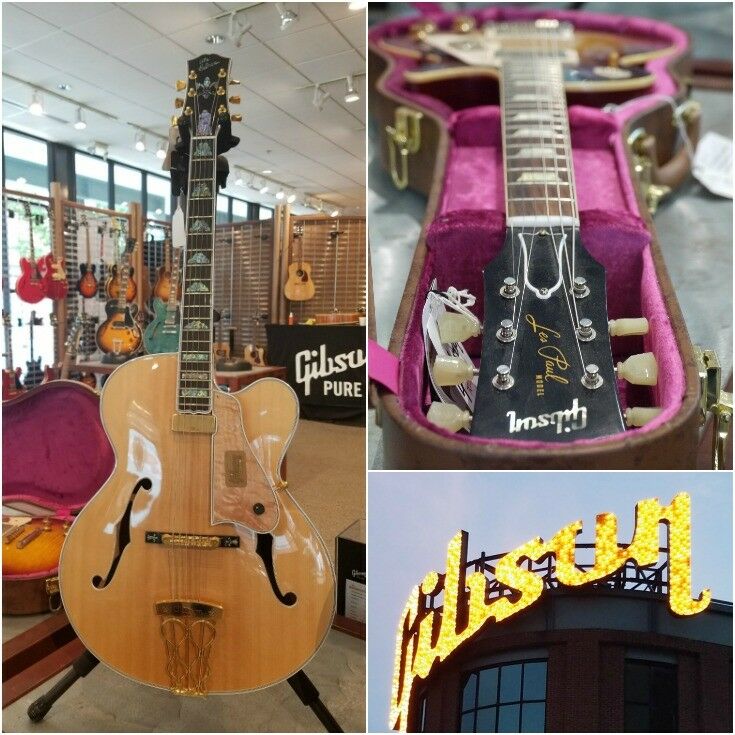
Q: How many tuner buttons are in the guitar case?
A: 6